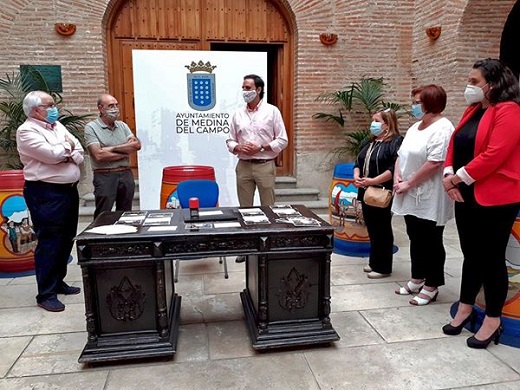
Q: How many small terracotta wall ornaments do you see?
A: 3